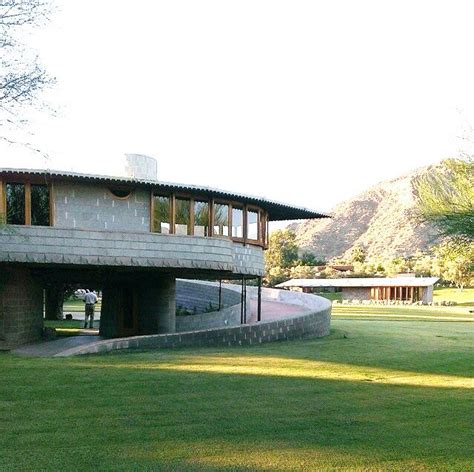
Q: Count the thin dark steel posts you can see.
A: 4